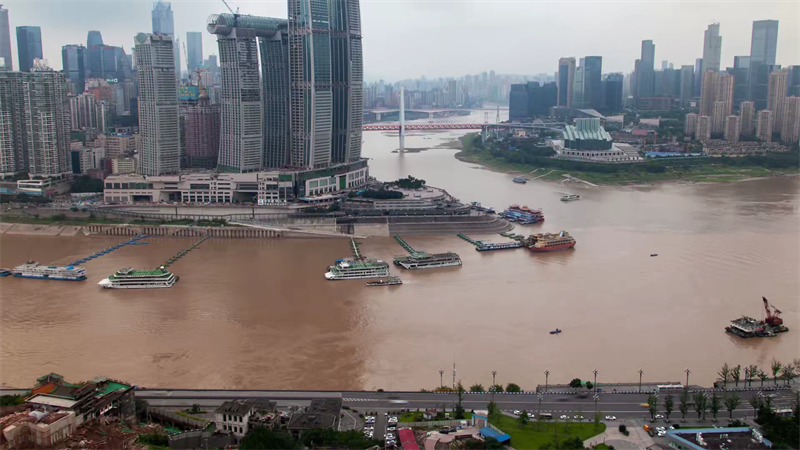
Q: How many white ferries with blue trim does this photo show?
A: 1